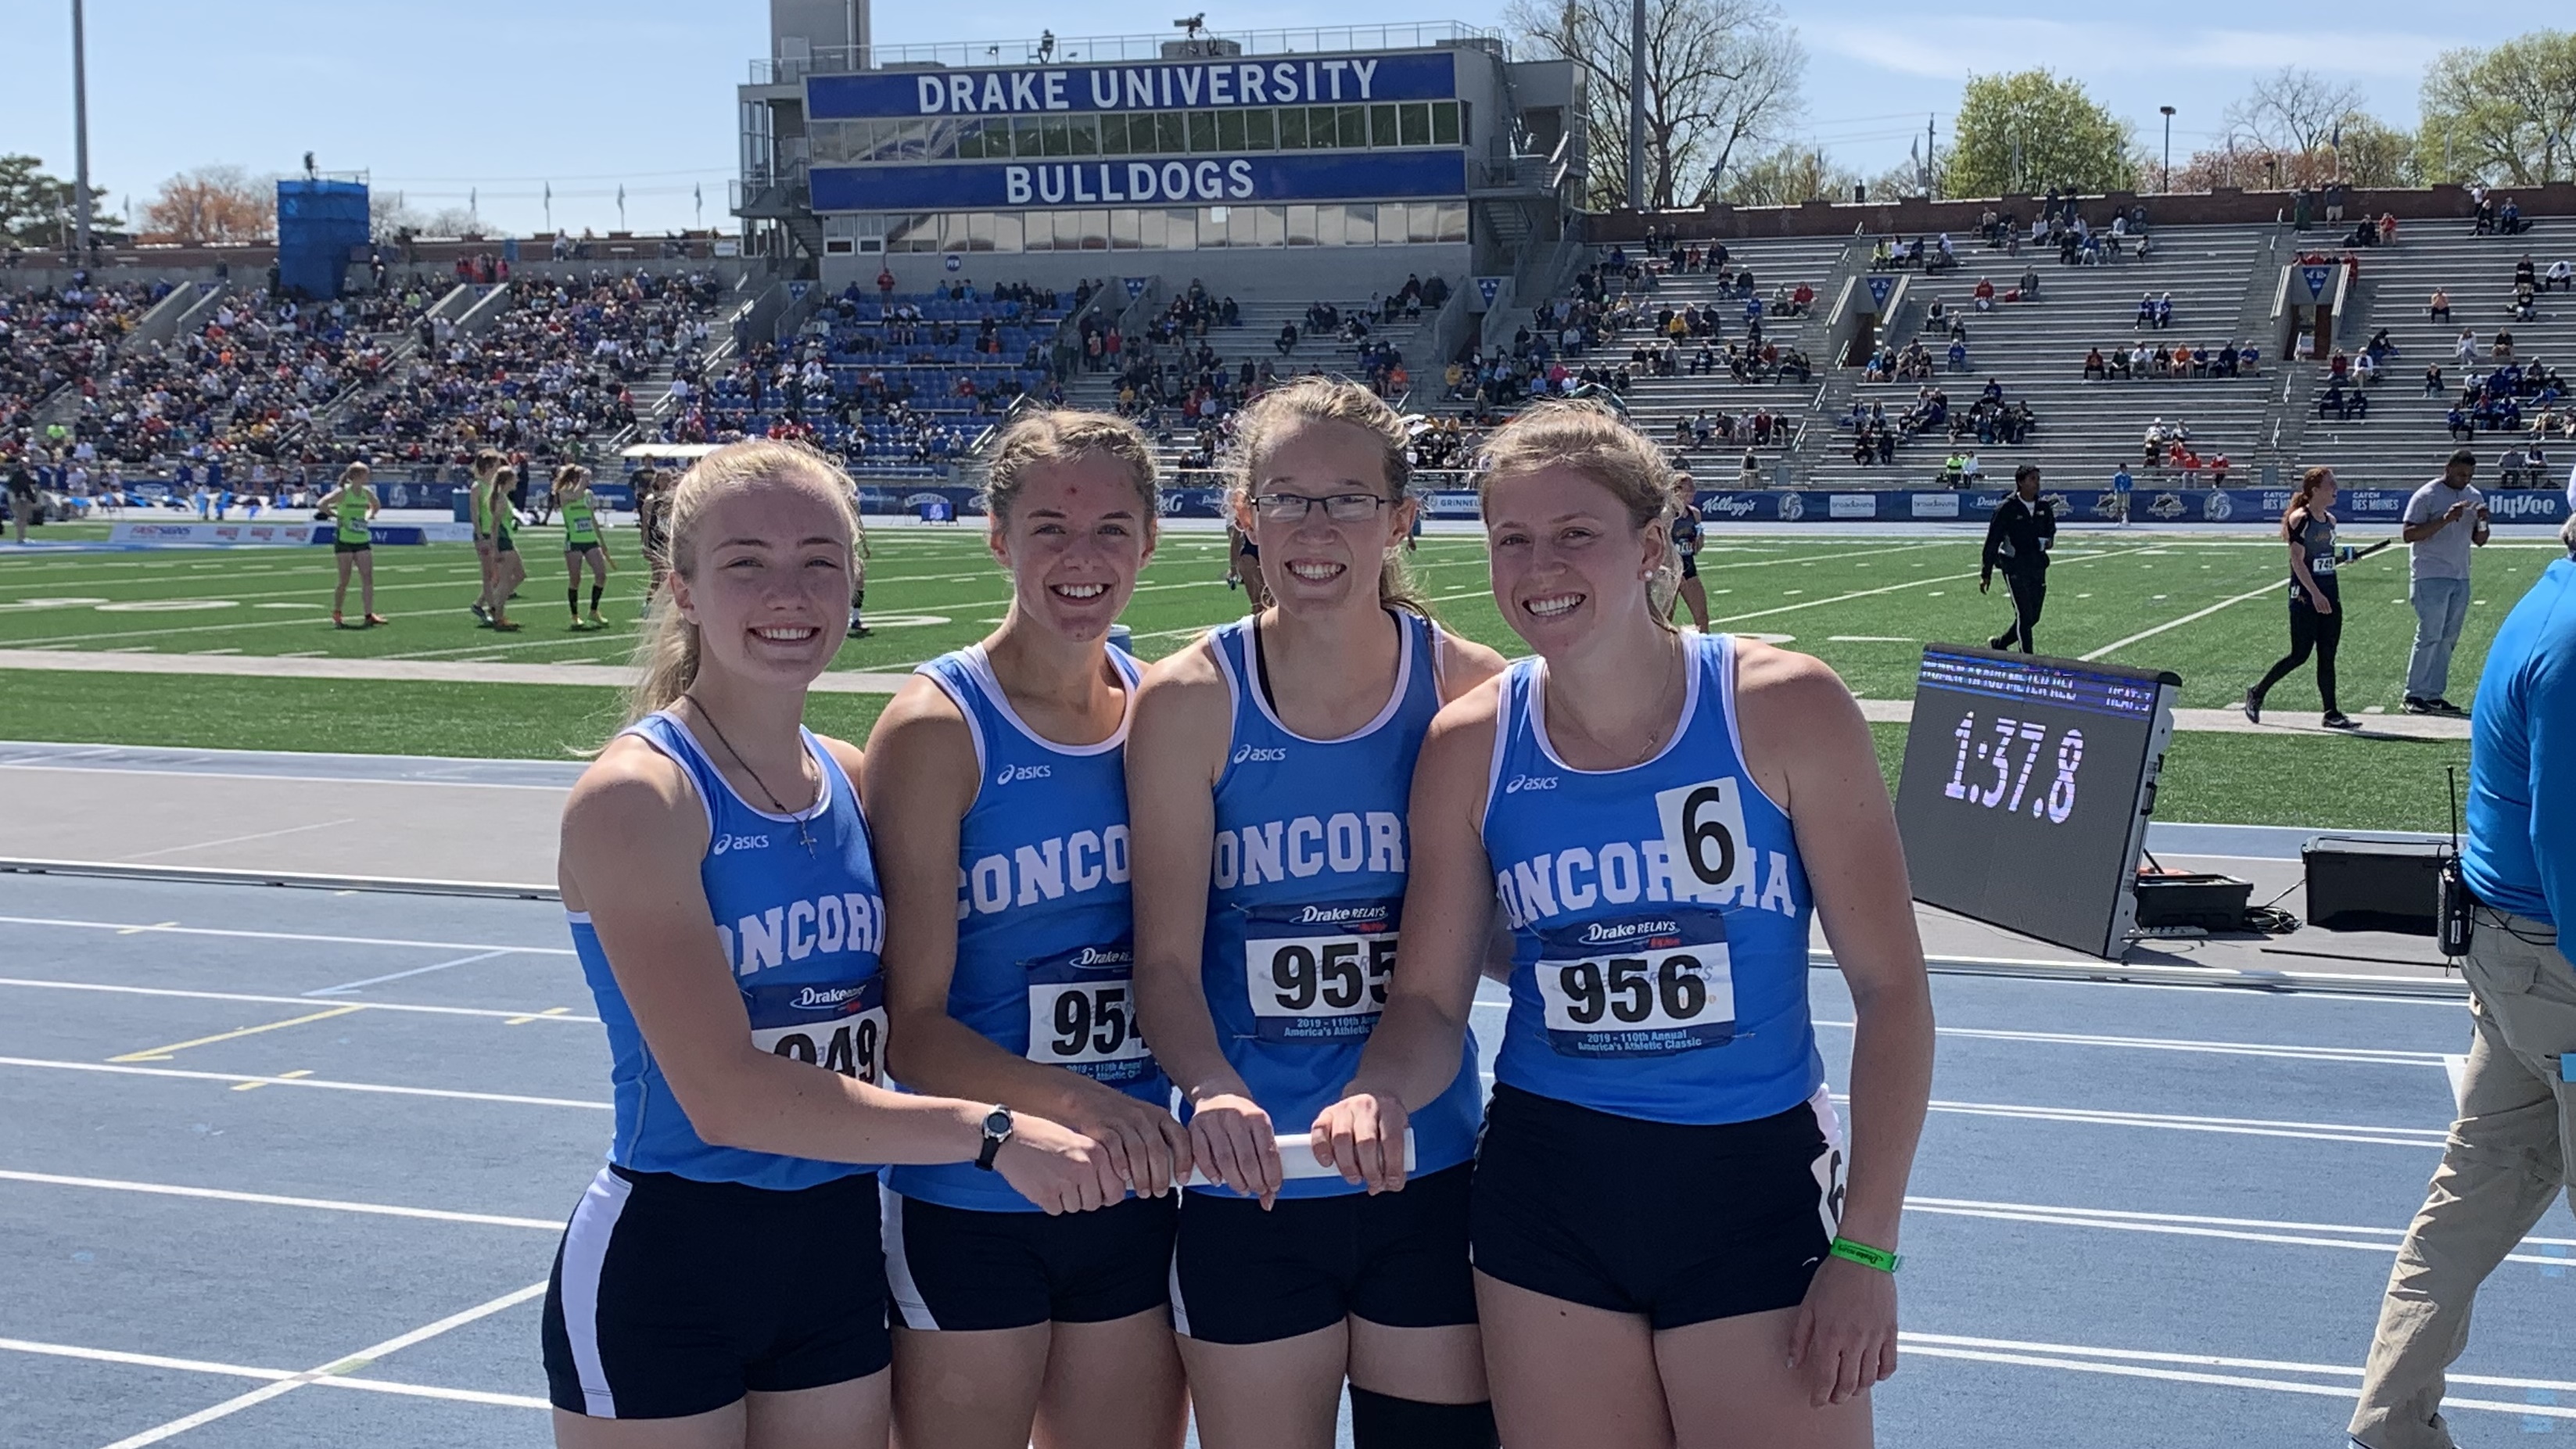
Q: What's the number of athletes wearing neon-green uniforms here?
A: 4